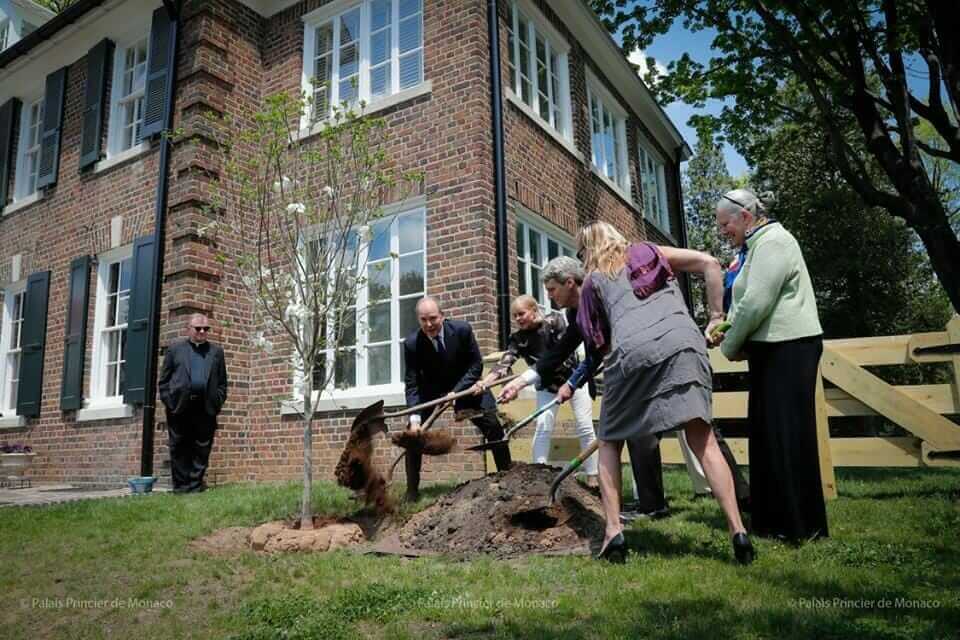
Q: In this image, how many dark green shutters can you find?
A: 7